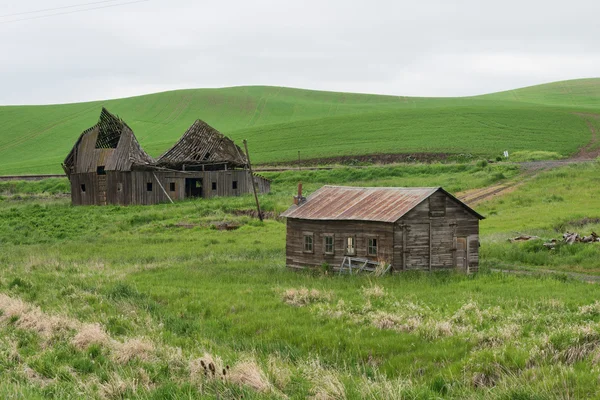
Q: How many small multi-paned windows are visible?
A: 4